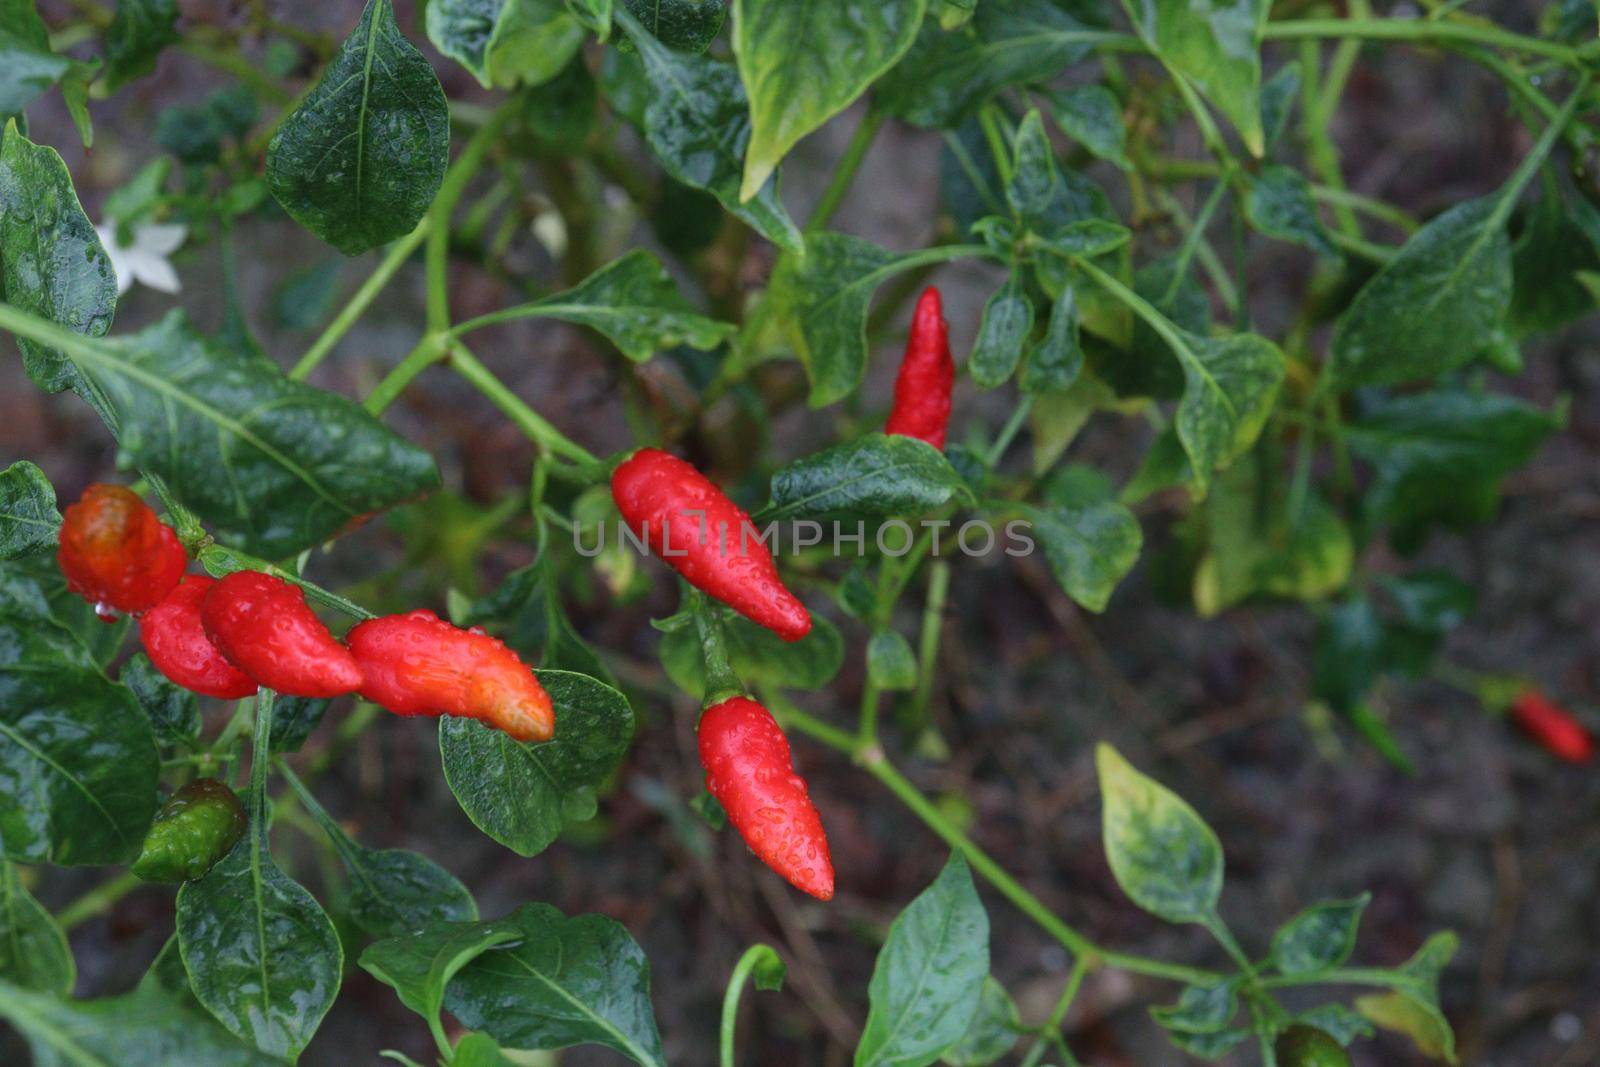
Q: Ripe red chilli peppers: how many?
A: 8